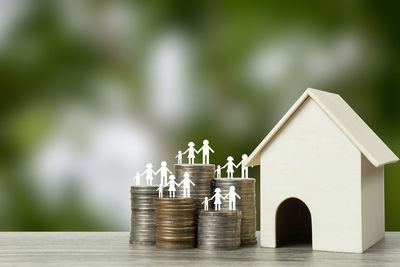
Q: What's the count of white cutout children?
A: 5